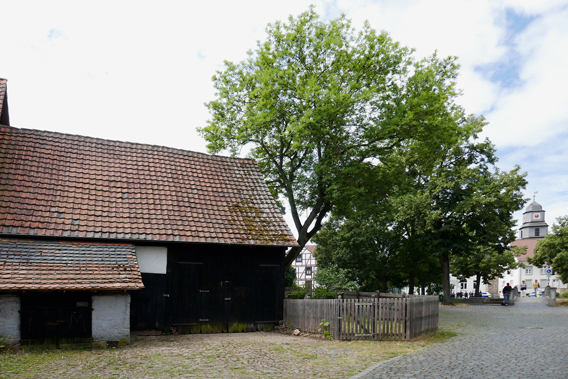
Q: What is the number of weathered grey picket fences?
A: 1